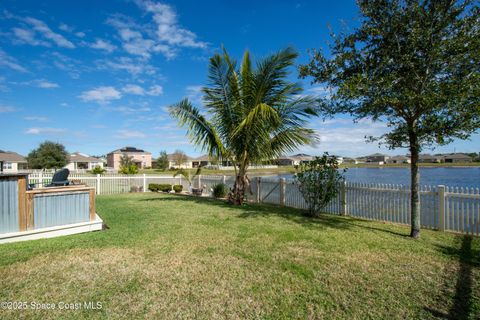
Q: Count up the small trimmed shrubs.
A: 3